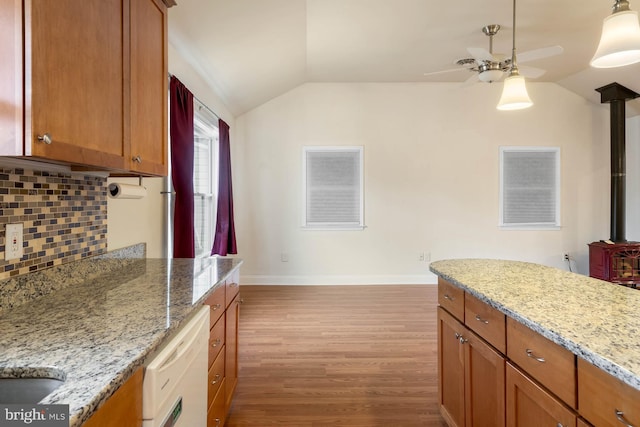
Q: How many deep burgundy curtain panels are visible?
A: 2